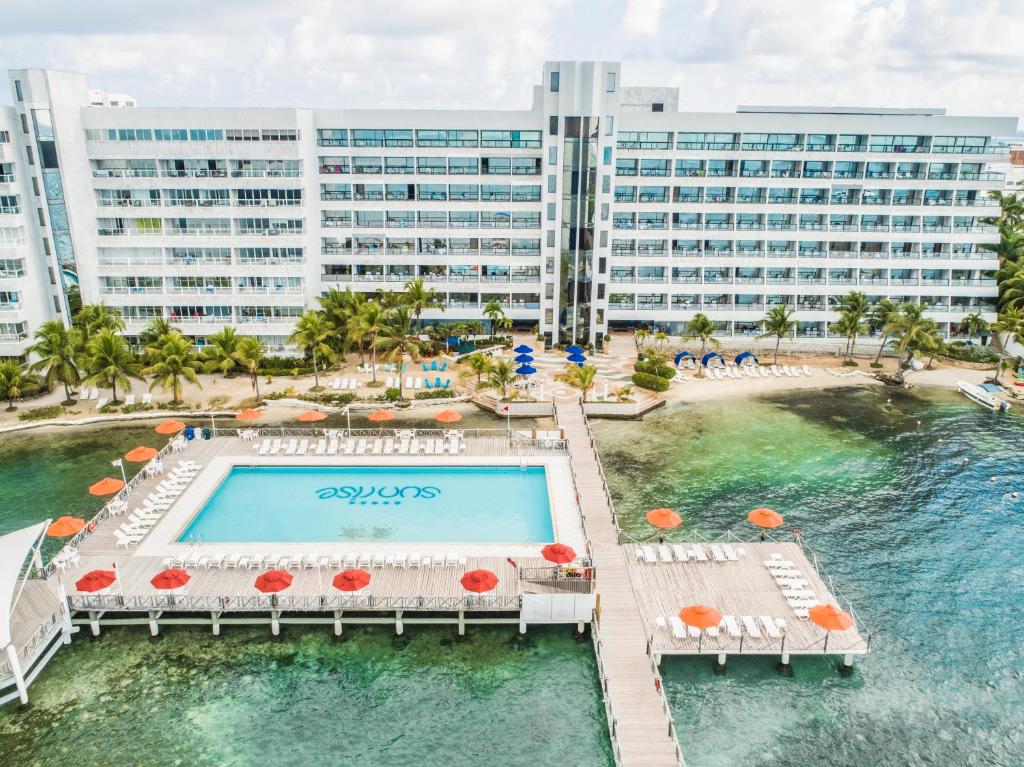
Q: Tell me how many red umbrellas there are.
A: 6